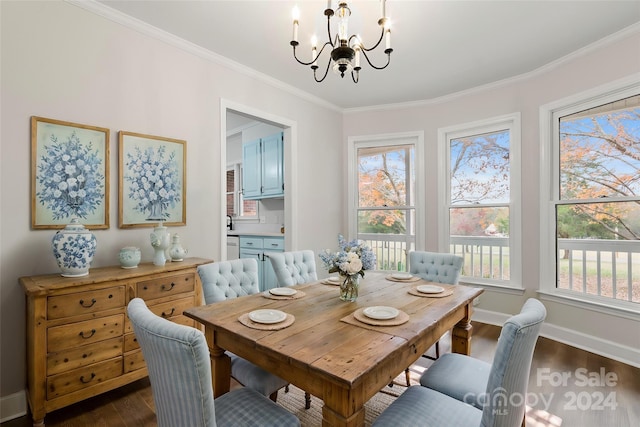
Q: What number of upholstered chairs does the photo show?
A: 6